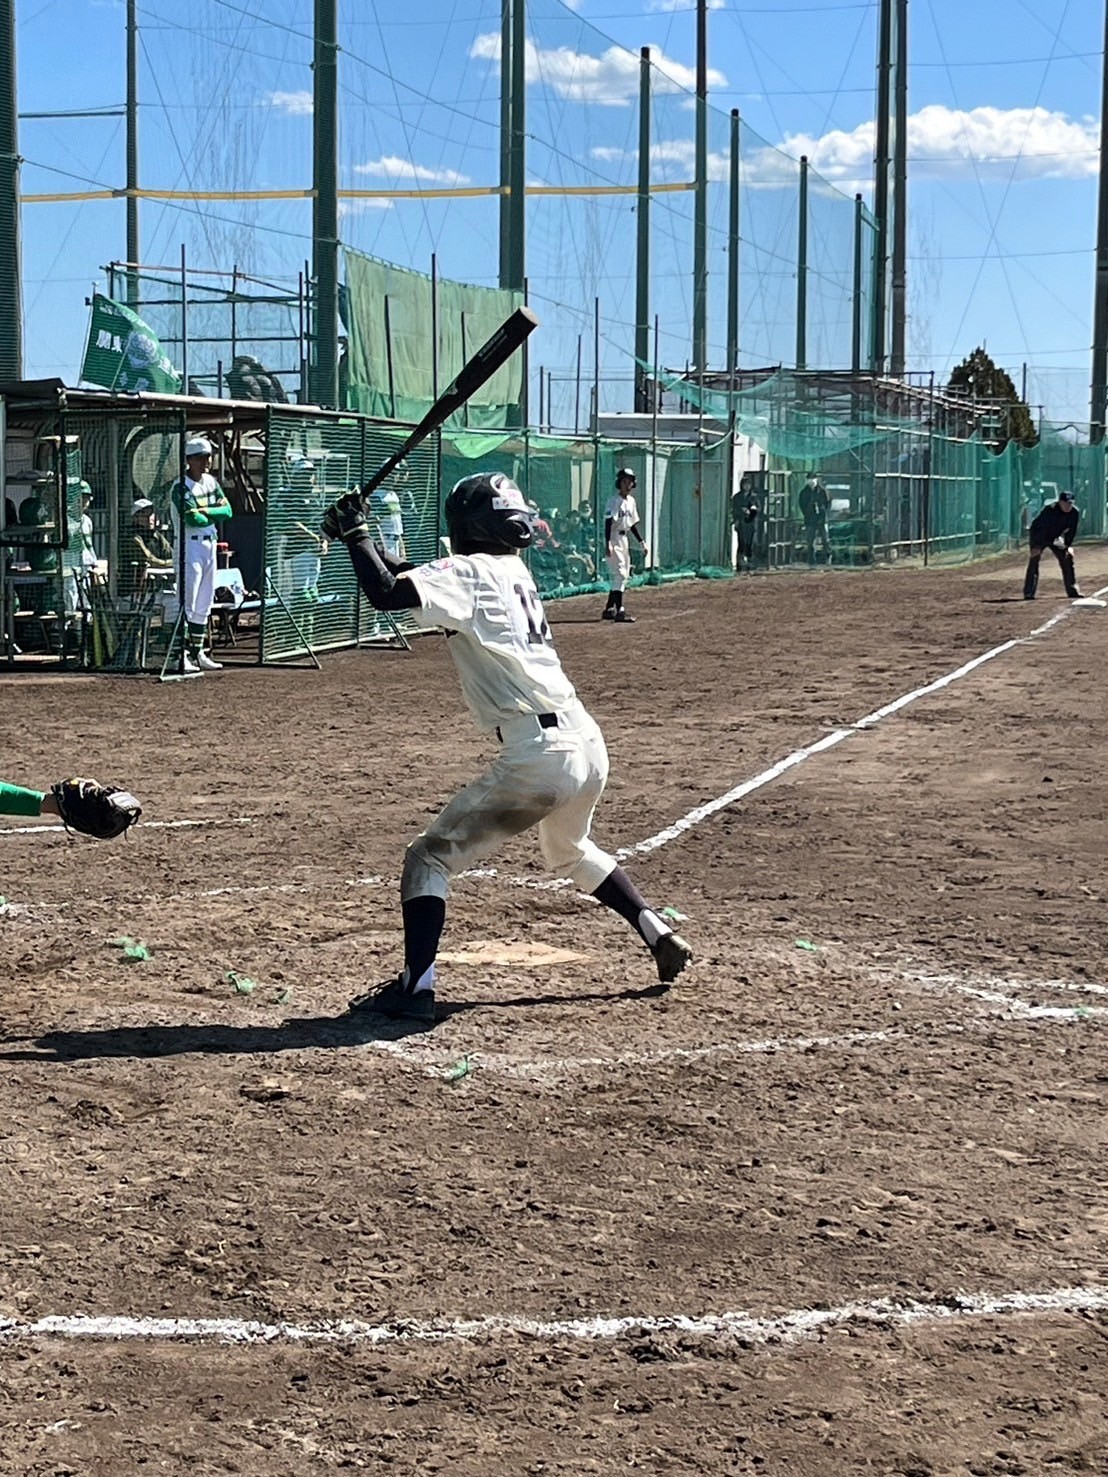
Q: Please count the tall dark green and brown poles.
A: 13